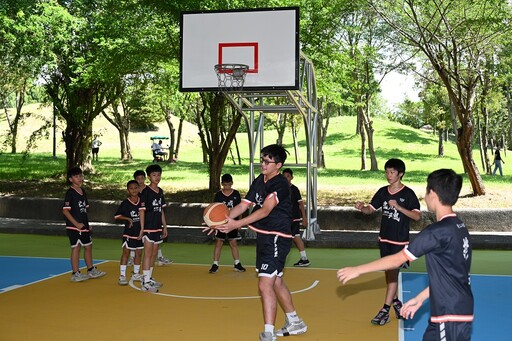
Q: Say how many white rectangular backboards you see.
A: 1